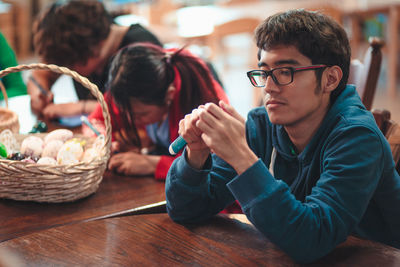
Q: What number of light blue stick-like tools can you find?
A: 2